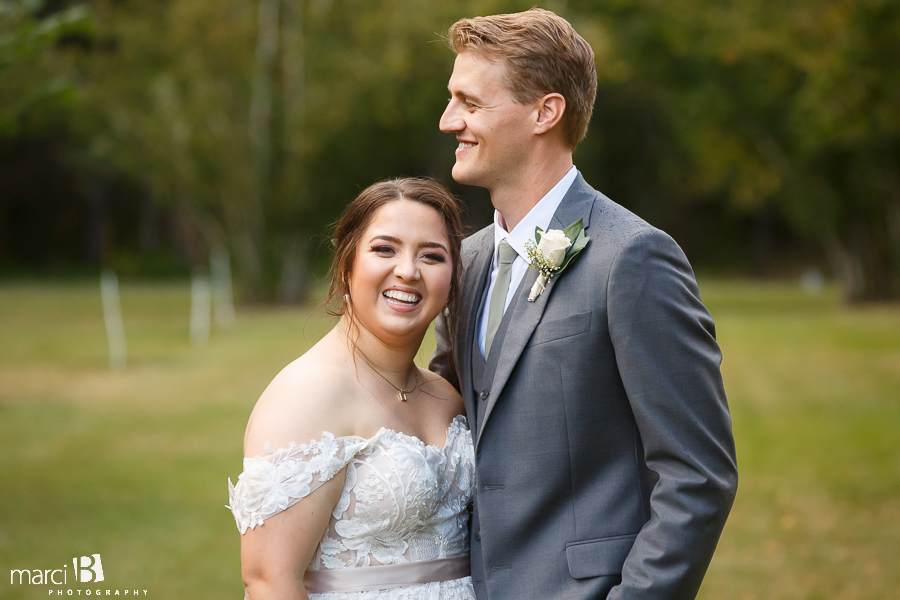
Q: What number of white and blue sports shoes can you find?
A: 0